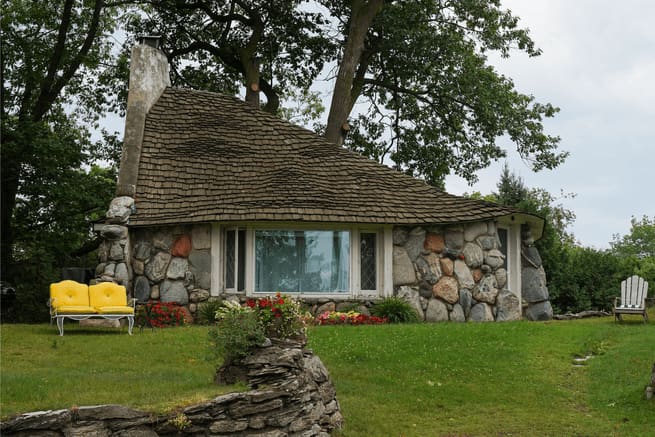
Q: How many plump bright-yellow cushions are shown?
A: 4